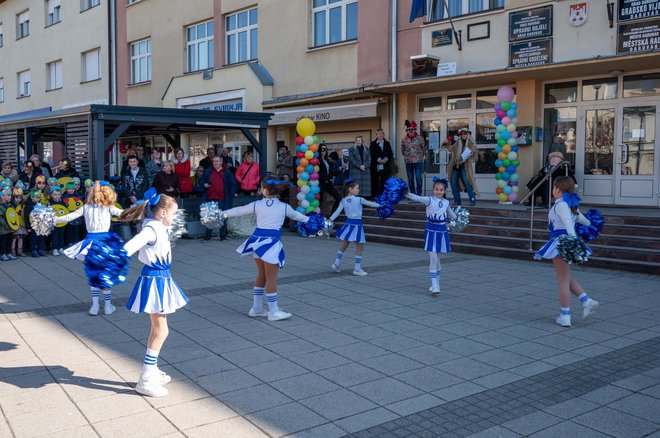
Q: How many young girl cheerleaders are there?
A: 6